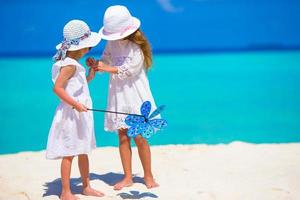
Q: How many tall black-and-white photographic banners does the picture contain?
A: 0